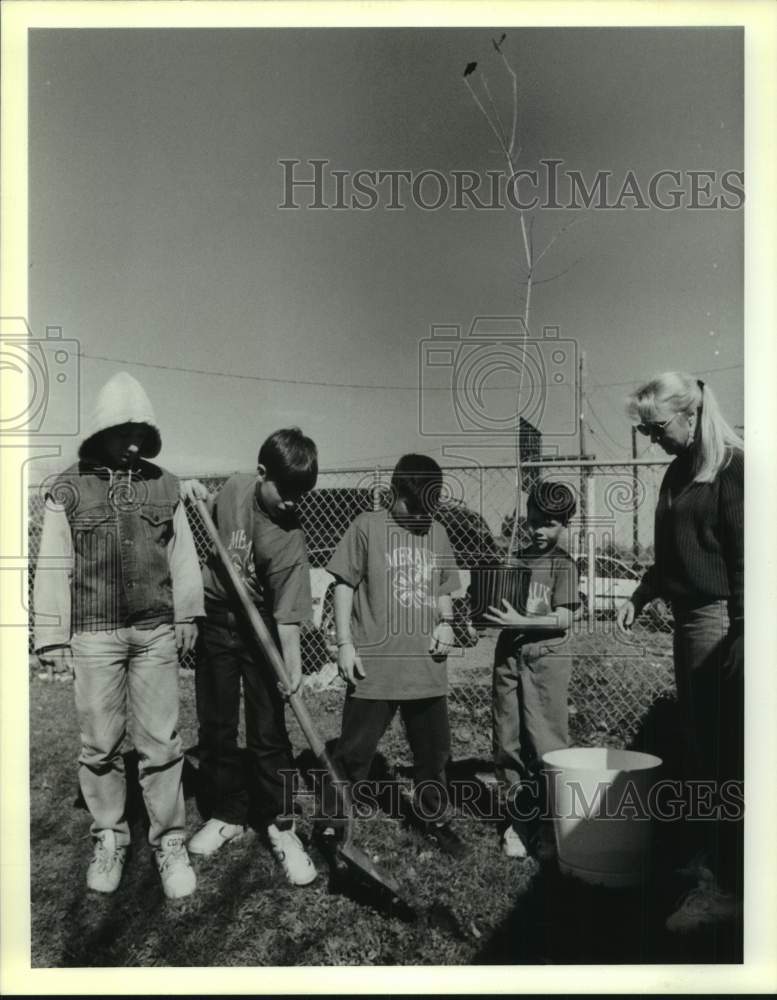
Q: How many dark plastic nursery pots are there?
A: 1